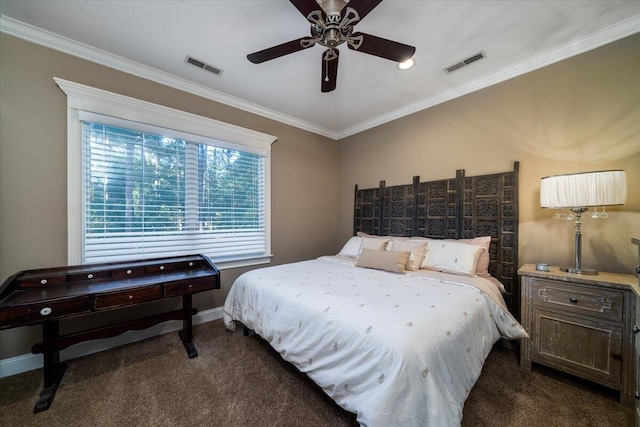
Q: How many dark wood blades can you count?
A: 5